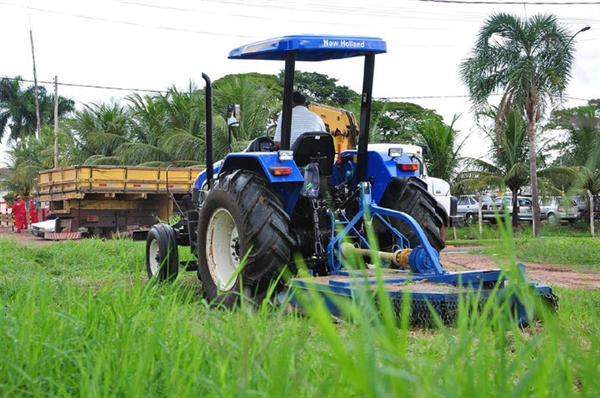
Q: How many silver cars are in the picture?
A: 3